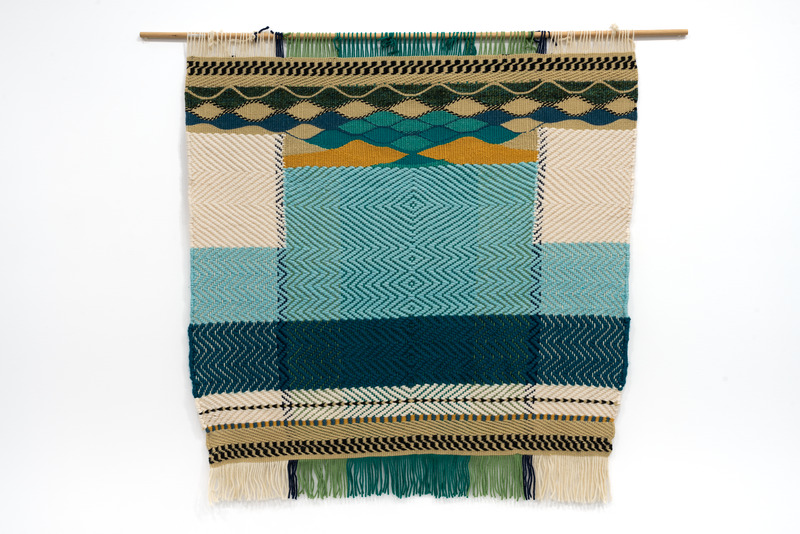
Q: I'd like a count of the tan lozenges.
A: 11